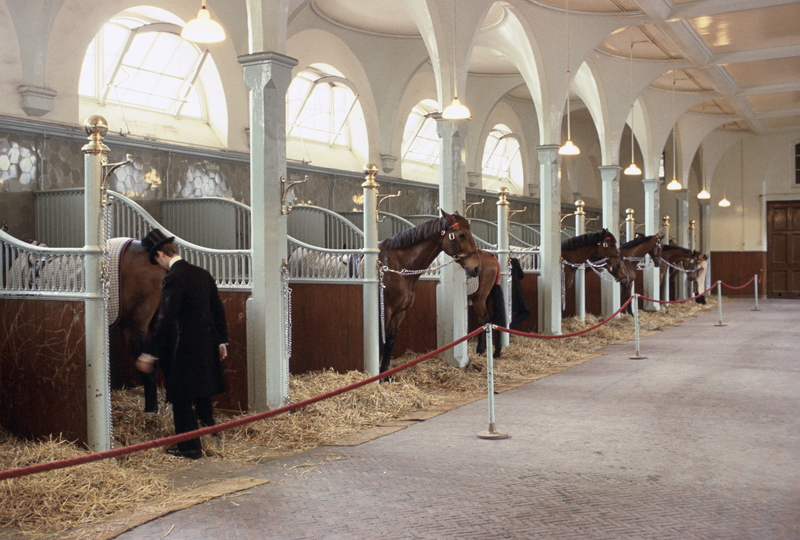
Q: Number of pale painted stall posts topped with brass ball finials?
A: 7